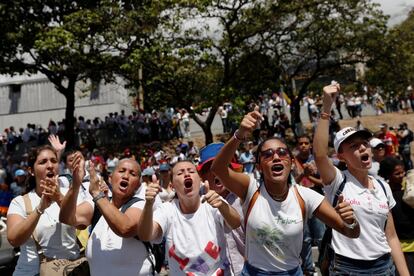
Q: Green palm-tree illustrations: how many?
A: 1